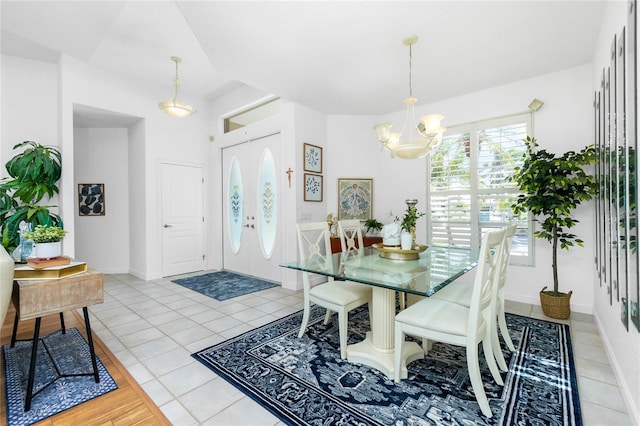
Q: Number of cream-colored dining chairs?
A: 4